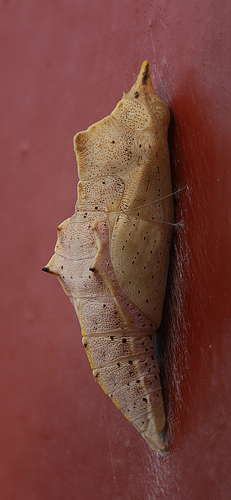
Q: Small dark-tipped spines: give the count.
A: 2